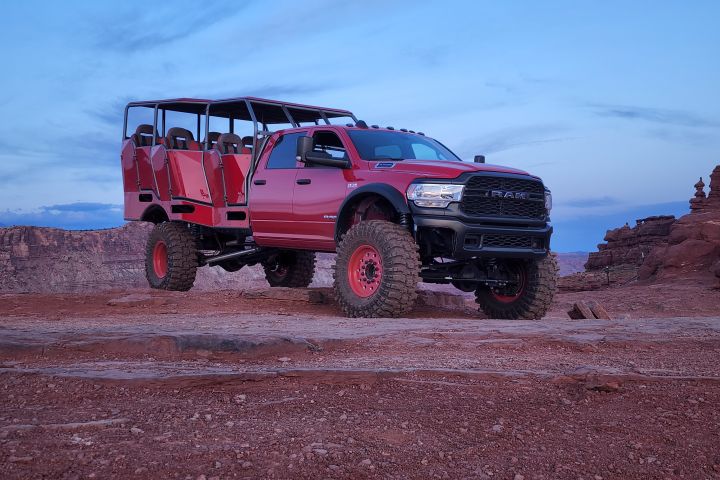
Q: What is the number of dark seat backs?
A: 5